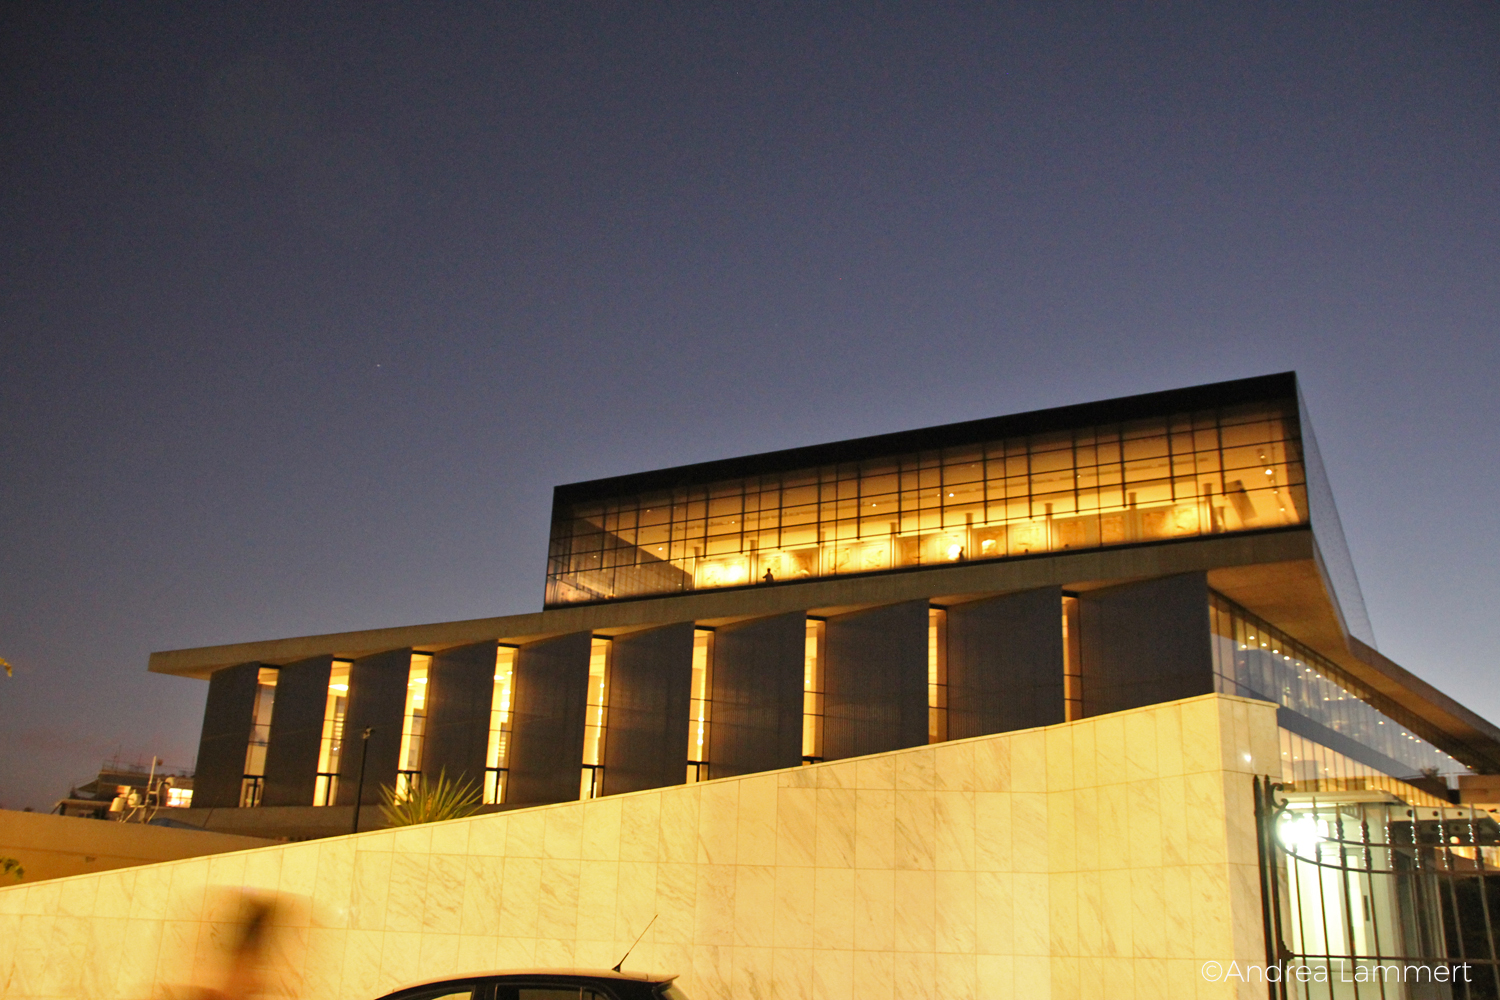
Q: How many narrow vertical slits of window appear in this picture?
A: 9